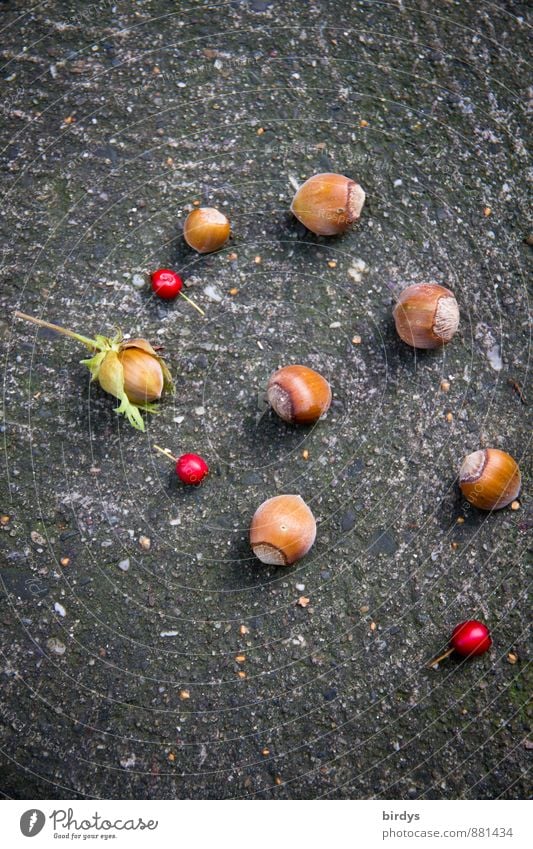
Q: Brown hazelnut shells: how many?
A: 6